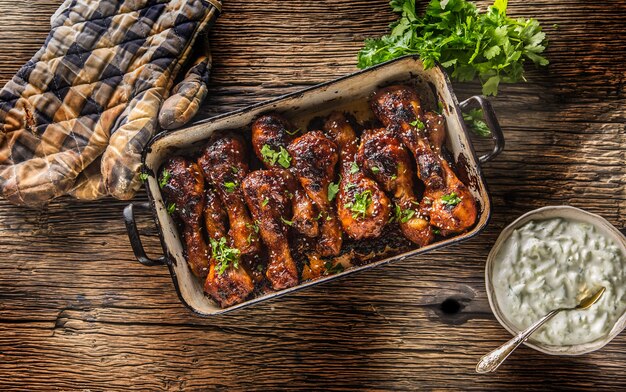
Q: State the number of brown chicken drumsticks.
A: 10